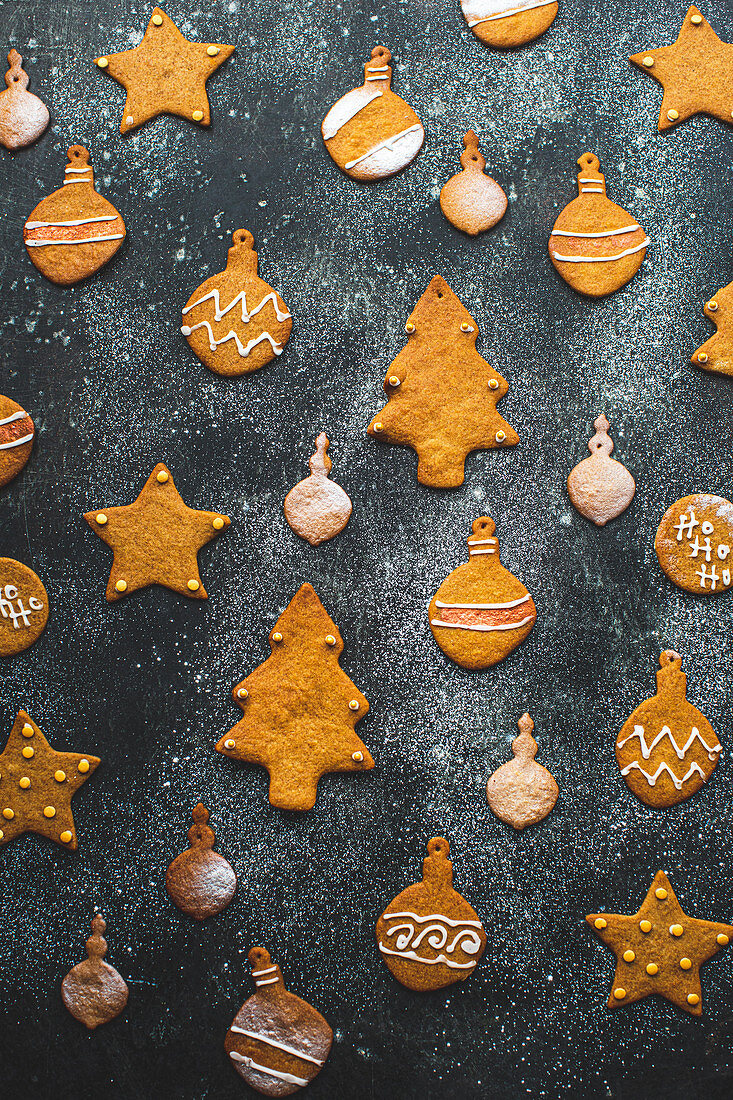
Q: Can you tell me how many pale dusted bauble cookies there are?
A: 7